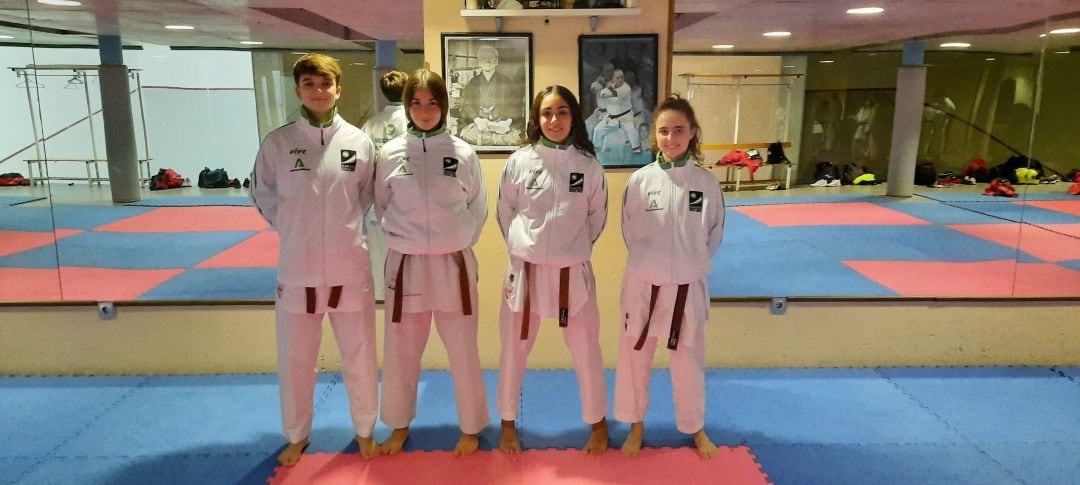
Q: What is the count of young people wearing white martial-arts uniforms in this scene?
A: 4